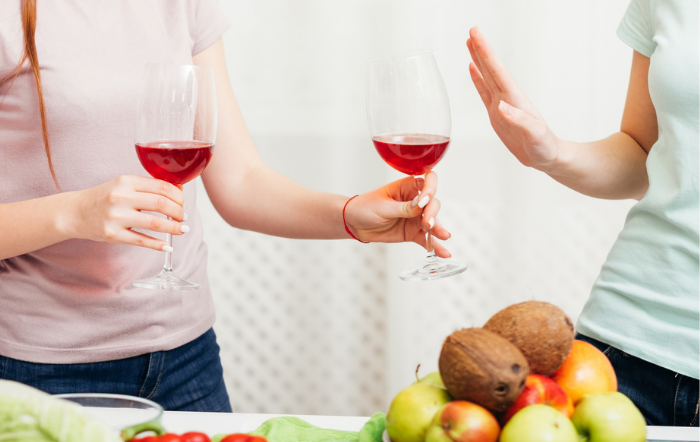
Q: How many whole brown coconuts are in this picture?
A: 2